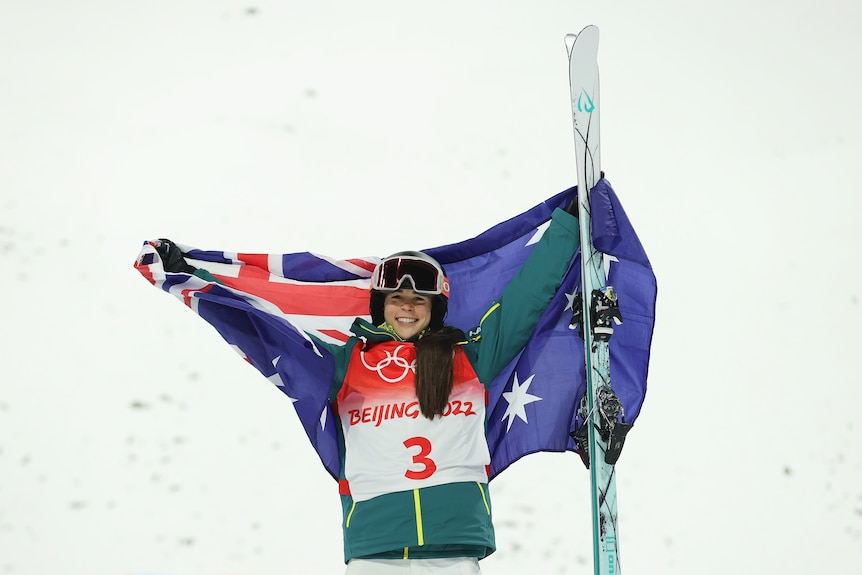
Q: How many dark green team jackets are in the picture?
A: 1